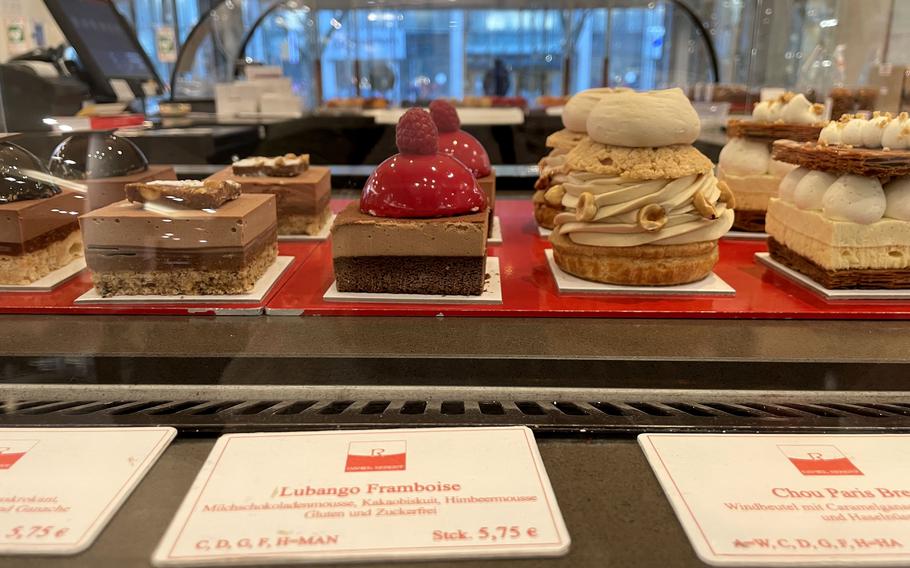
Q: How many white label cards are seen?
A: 3